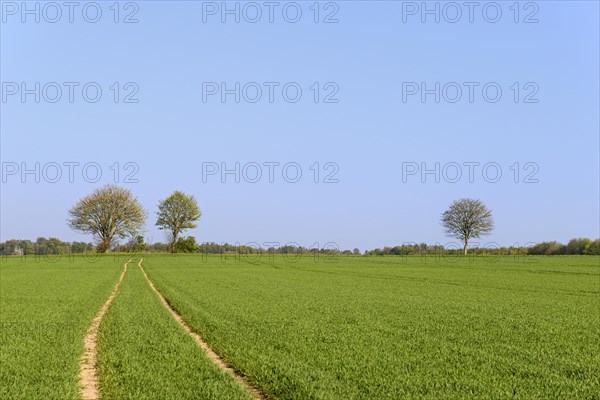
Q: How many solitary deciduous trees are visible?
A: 3